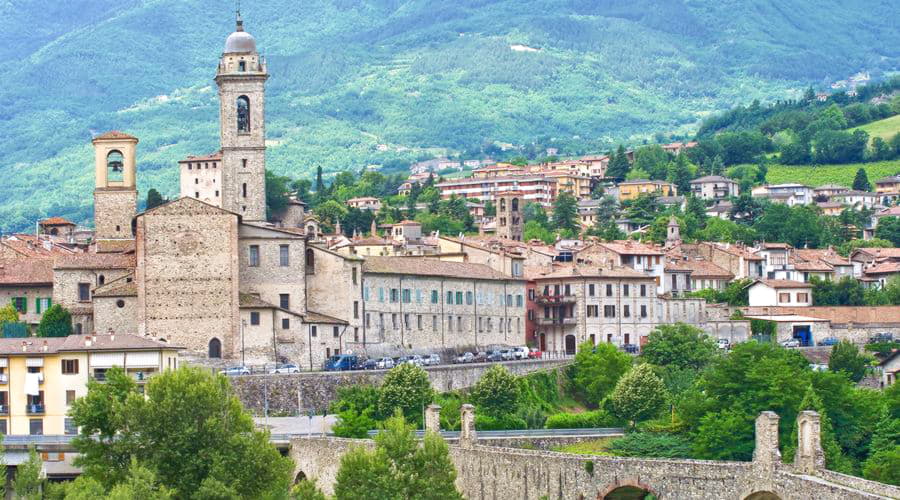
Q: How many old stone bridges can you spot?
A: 1